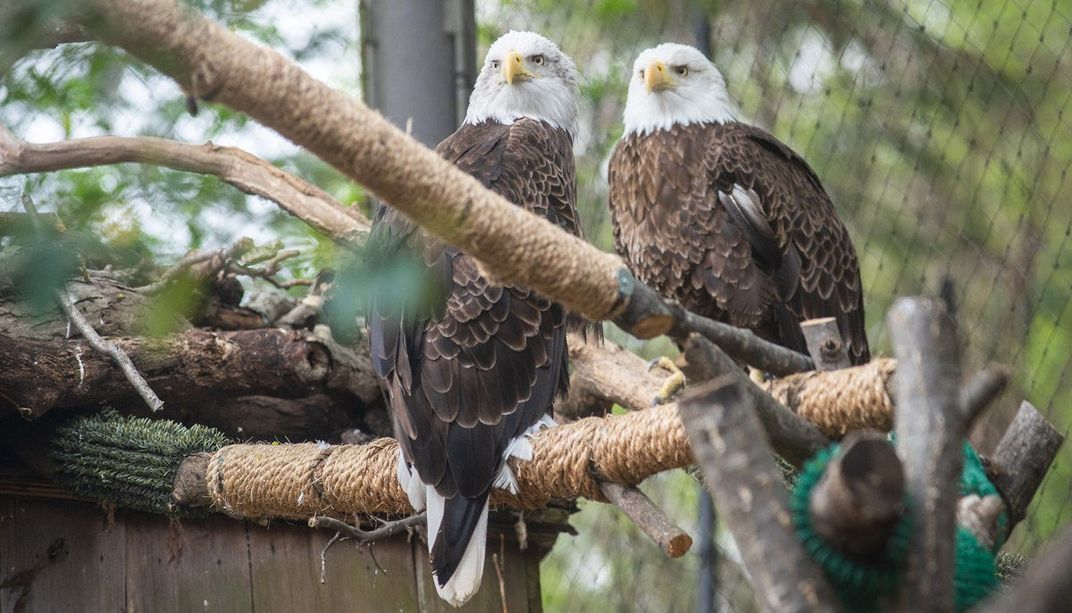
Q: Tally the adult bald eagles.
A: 2